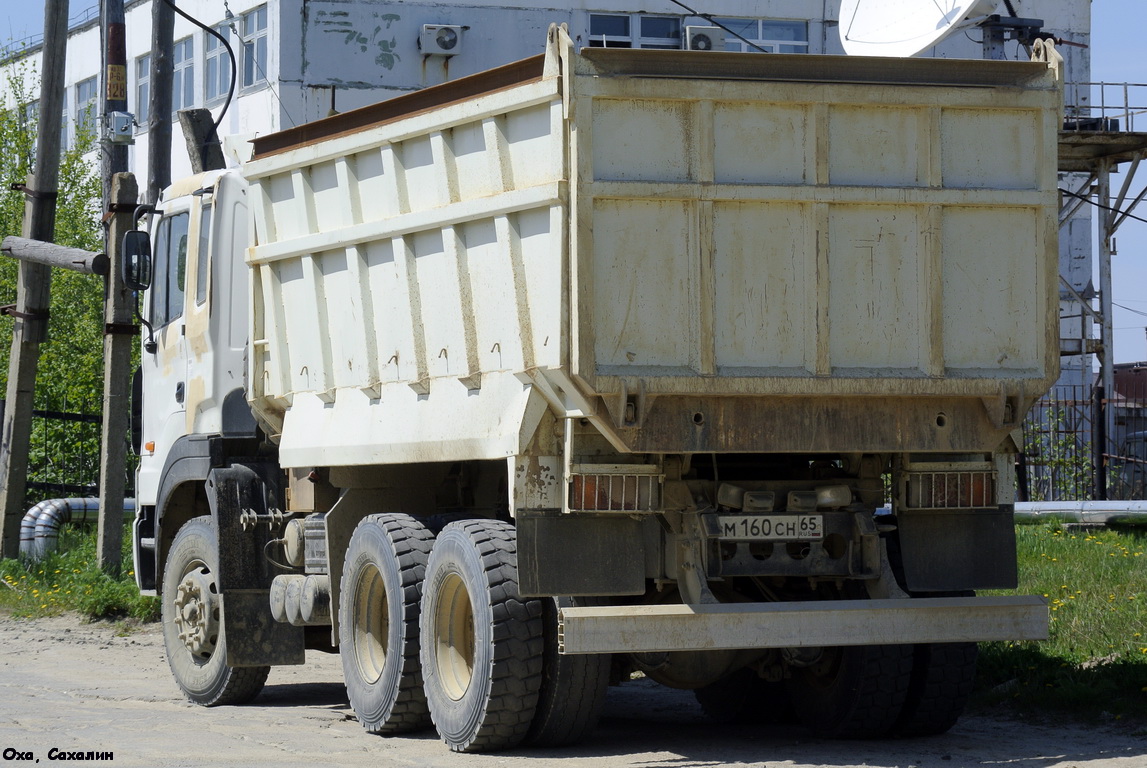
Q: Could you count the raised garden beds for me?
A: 0